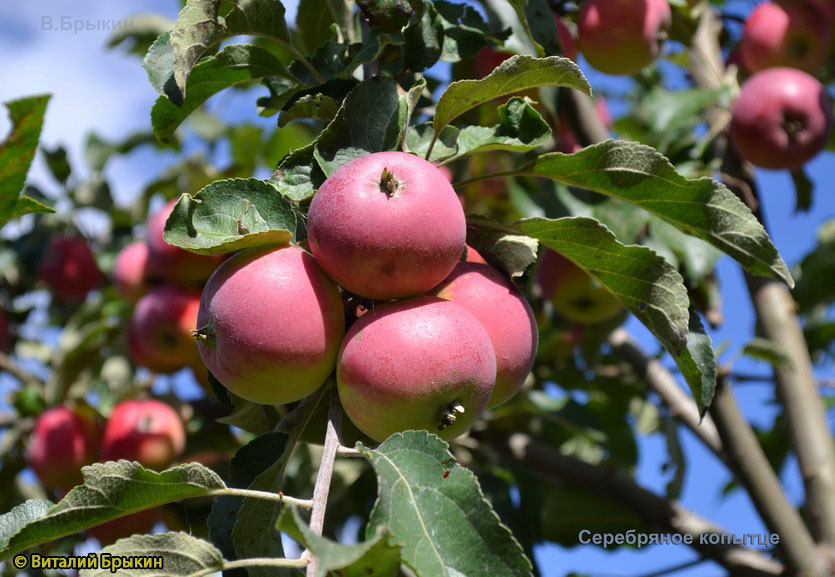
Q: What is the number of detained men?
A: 0